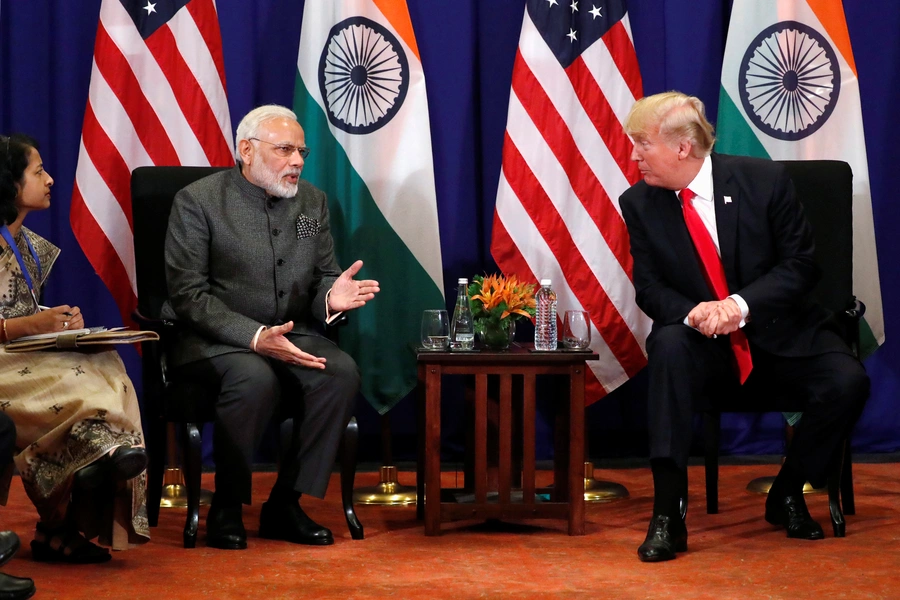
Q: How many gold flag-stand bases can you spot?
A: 4